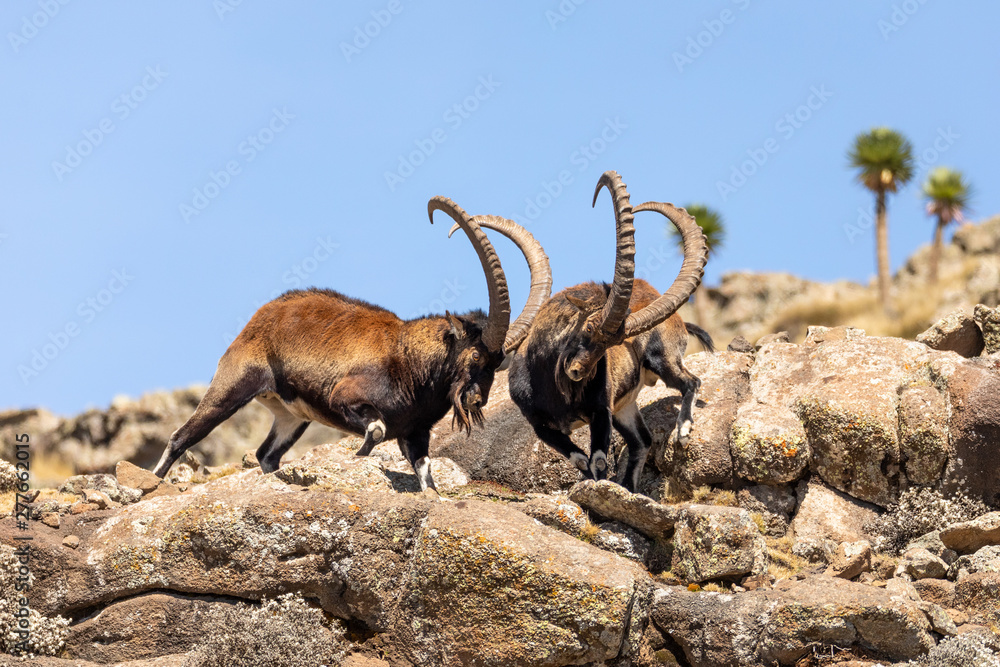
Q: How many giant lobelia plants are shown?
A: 3